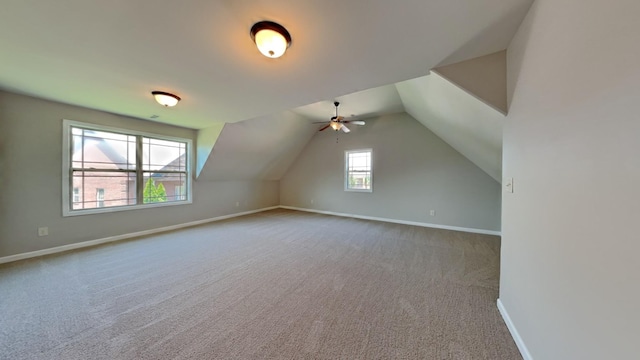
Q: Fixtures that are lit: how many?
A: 3